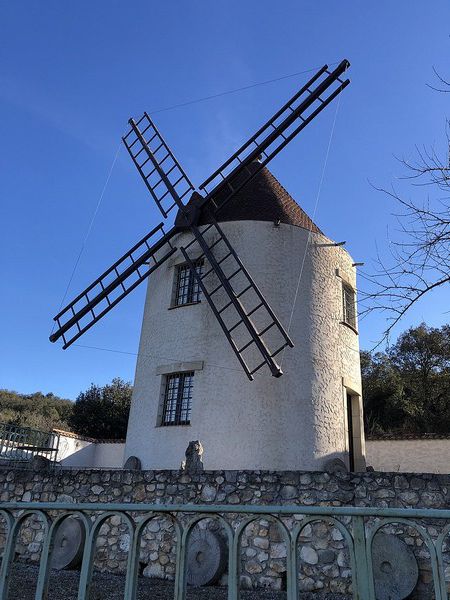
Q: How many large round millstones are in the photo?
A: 3